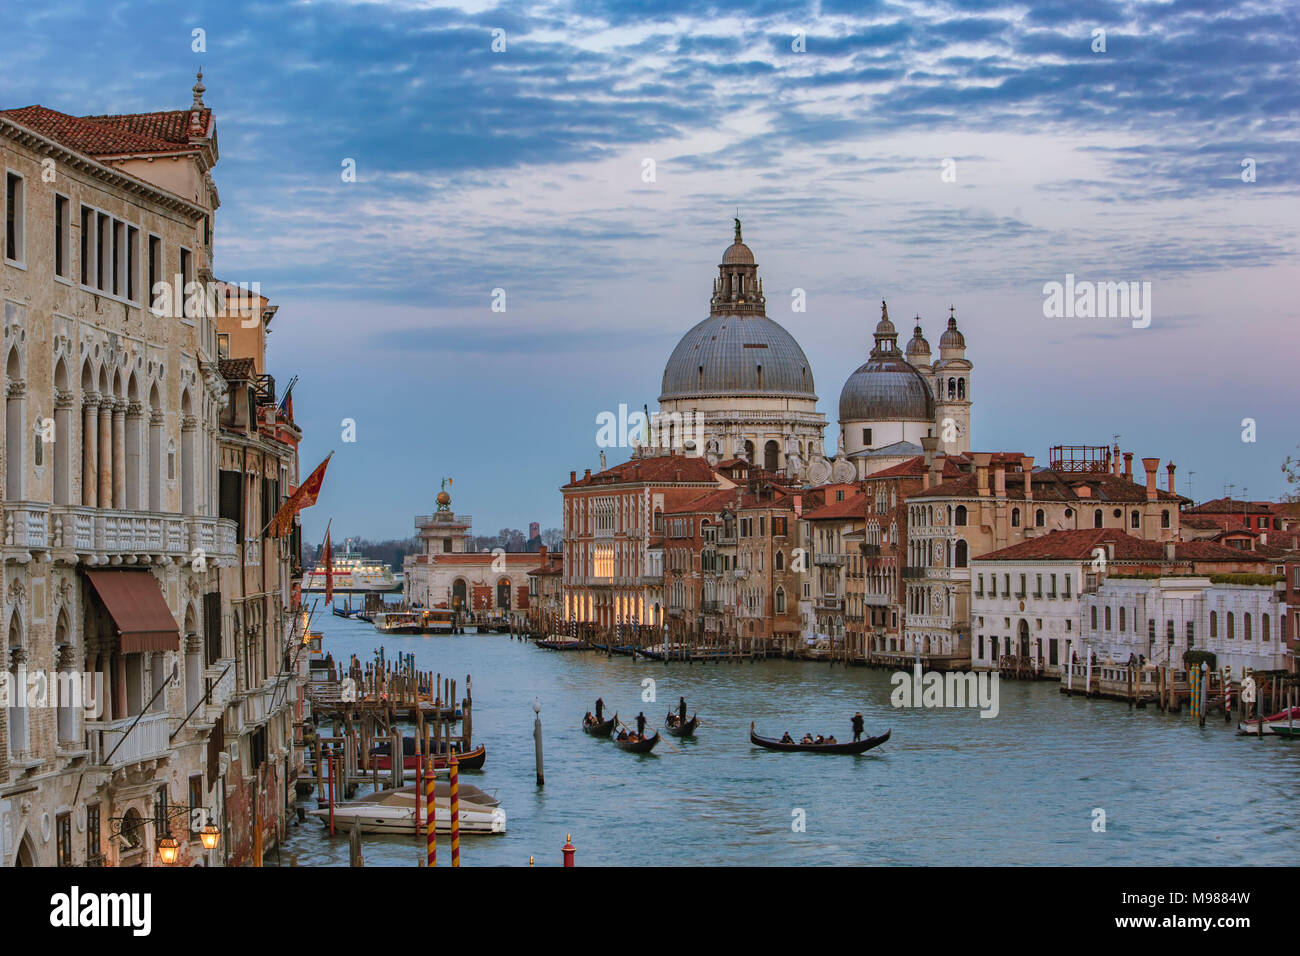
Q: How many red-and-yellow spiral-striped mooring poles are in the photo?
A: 2